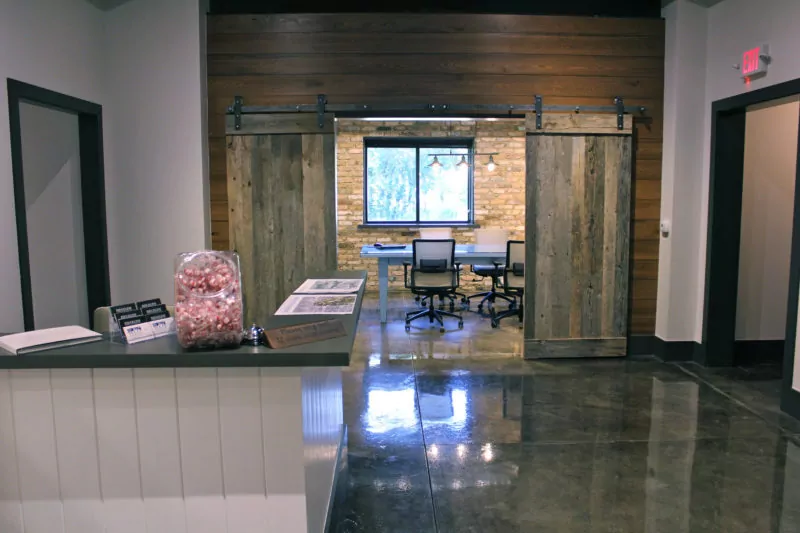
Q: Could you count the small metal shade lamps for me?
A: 3